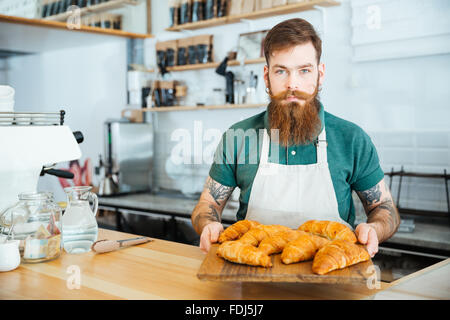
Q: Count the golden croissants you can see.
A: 7